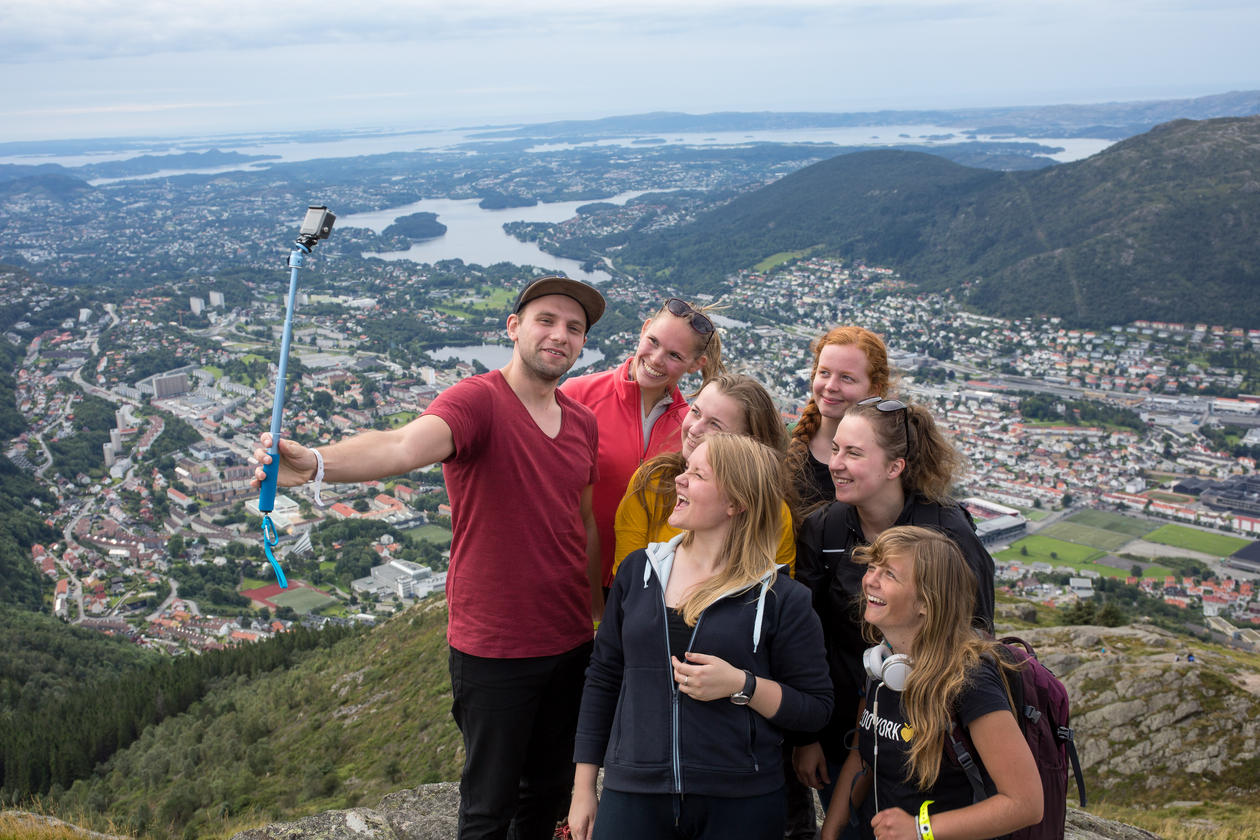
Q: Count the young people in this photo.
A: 7